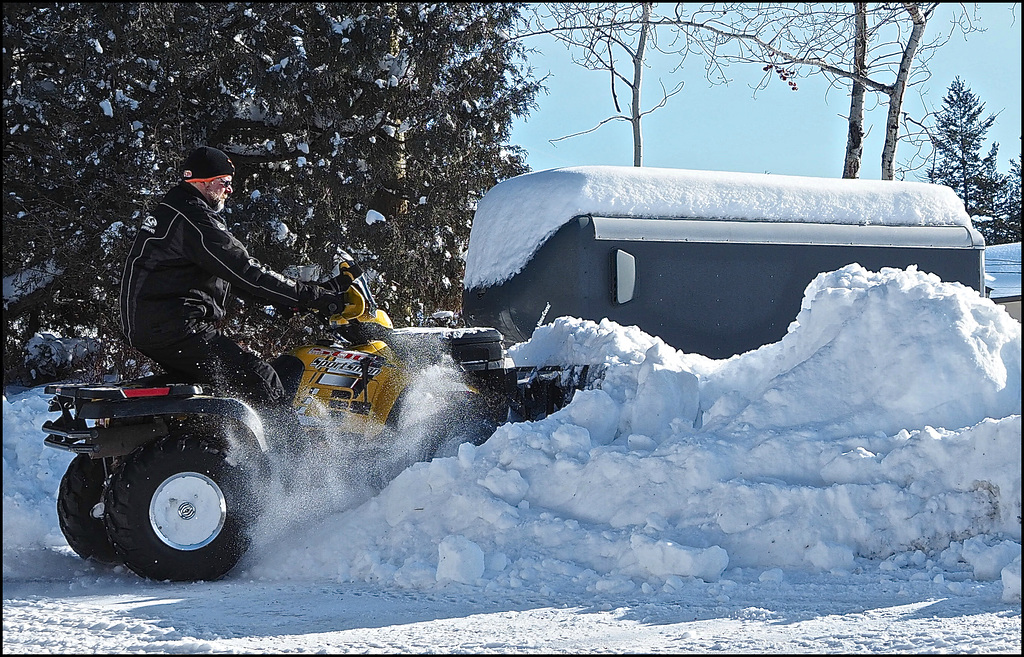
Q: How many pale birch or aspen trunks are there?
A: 3